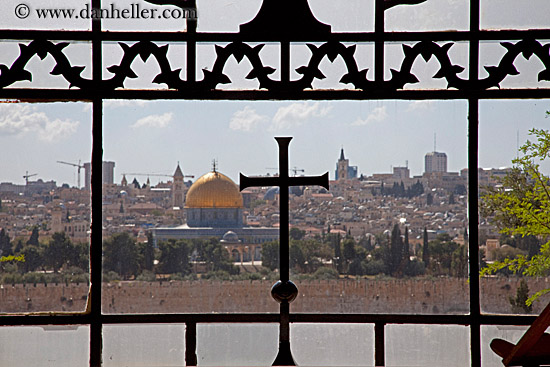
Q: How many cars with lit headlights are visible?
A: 0